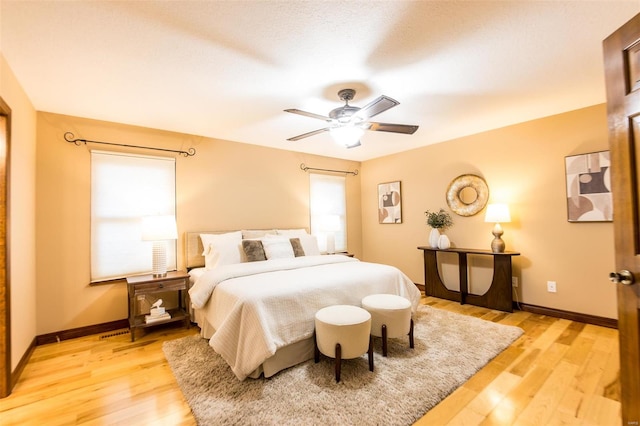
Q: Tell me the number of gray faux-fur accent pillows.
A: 2